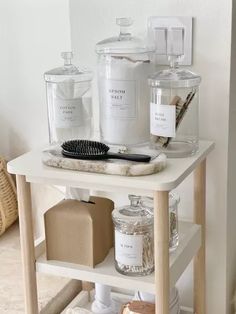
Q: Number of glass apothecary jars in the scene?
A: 5